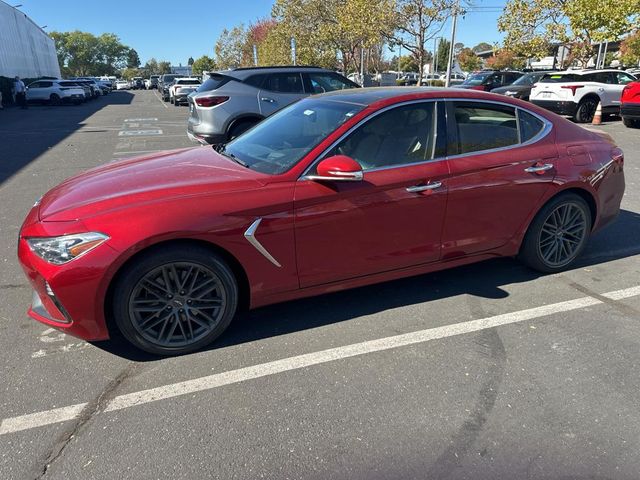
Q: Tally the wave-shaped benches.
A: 0